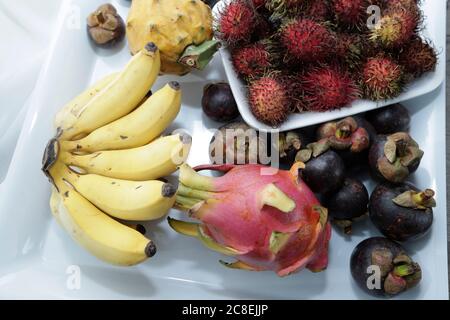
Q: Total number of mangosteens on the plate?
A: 11